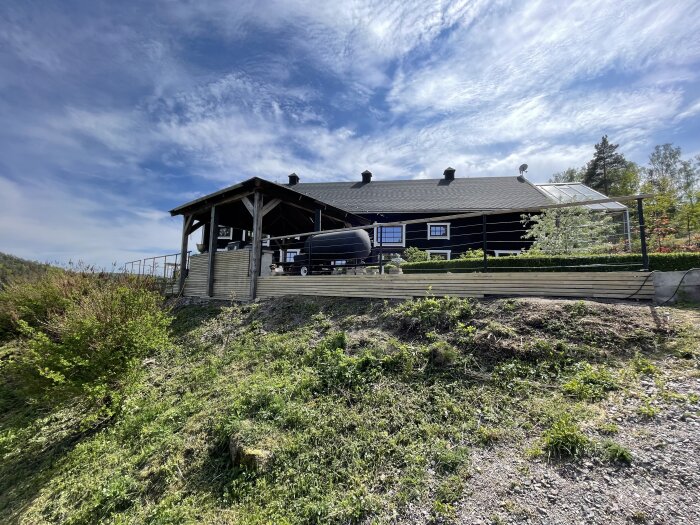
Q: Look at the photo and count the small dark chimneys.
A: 3